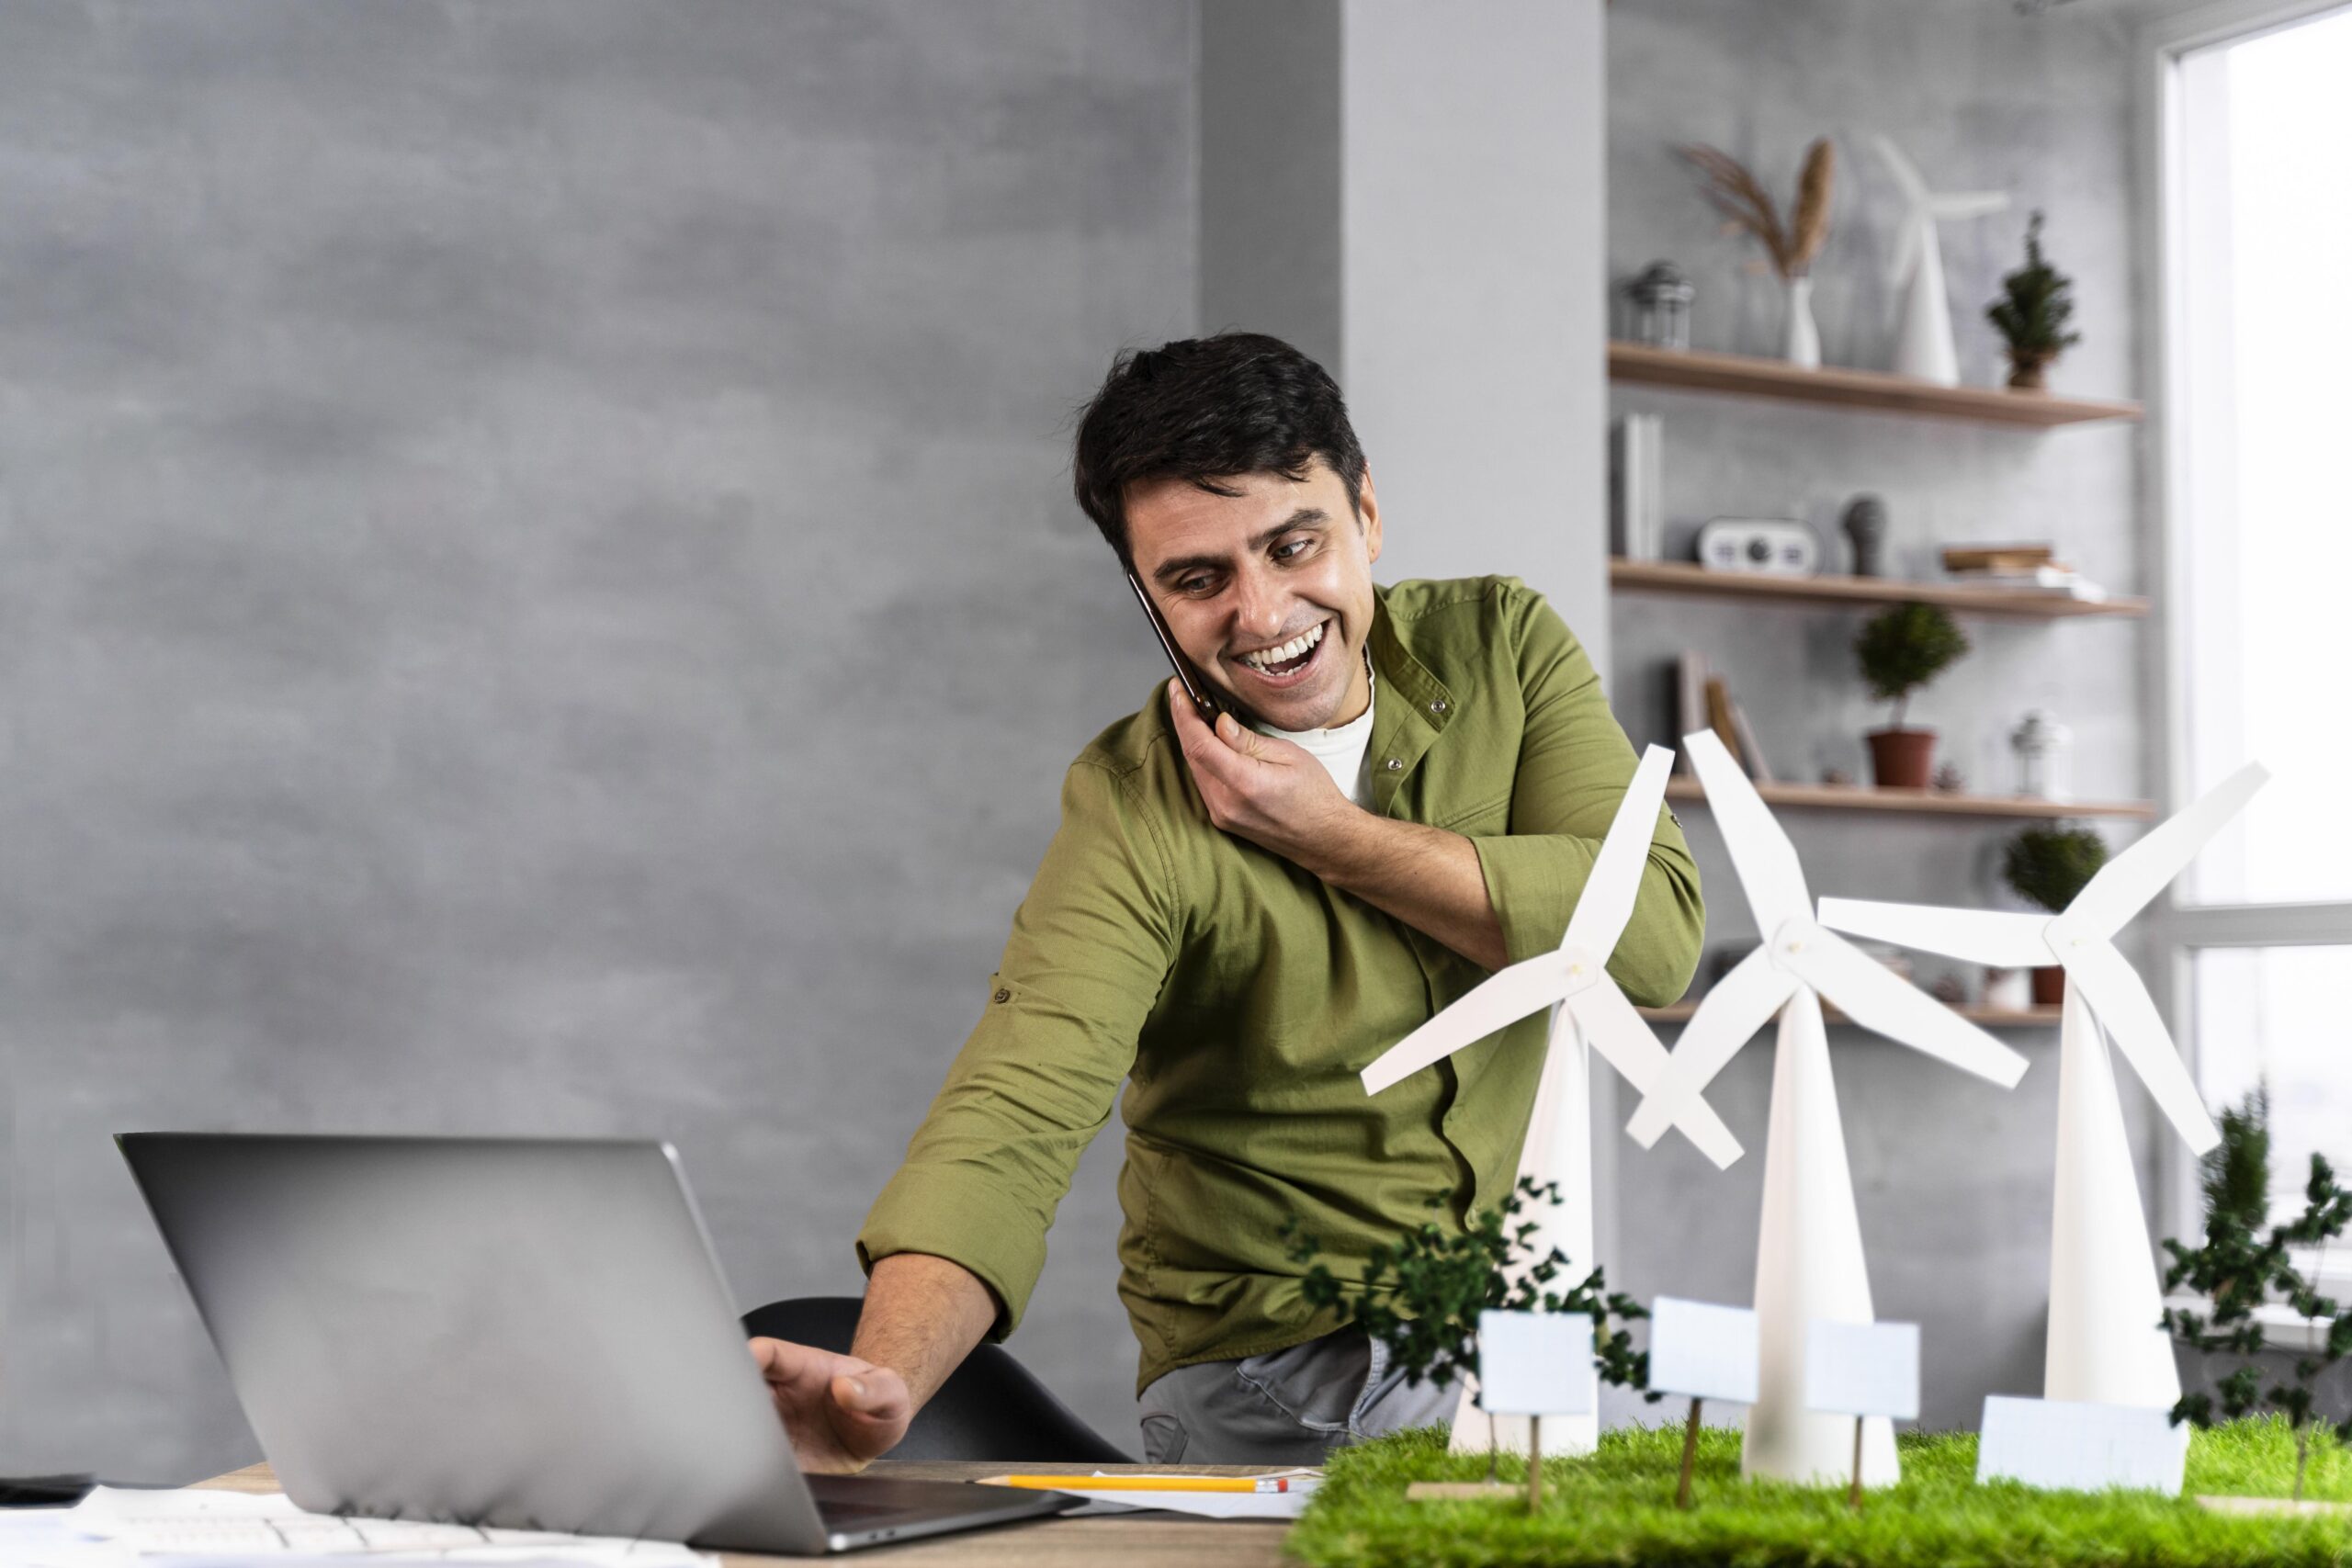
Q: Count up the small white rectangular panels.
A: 4